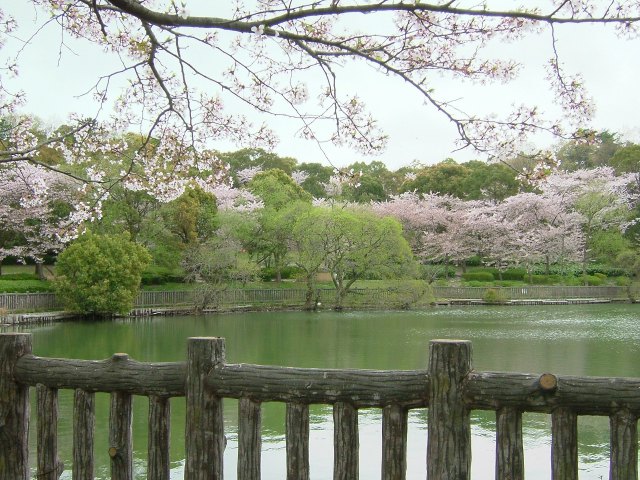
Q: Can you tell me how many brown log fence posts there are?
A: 14